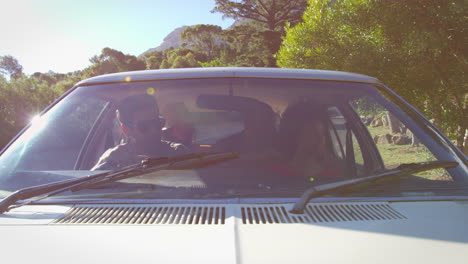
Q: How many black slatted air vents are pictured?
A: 2